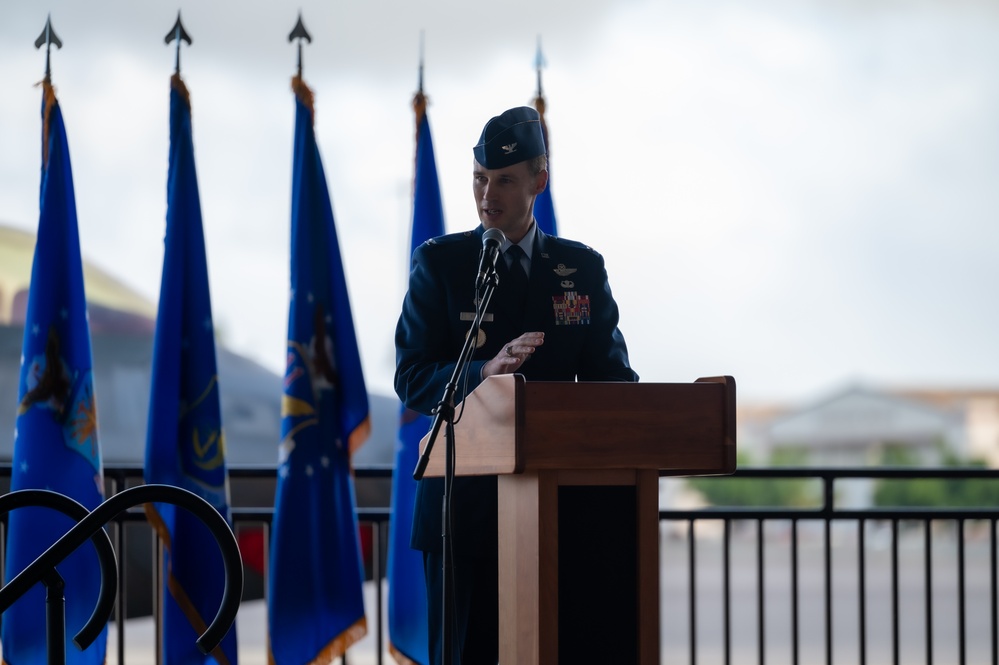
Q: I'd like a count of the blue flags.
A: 5